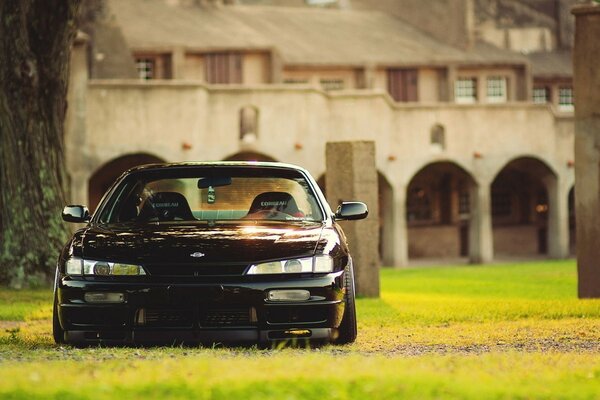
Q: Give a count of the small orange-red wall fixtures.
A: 5